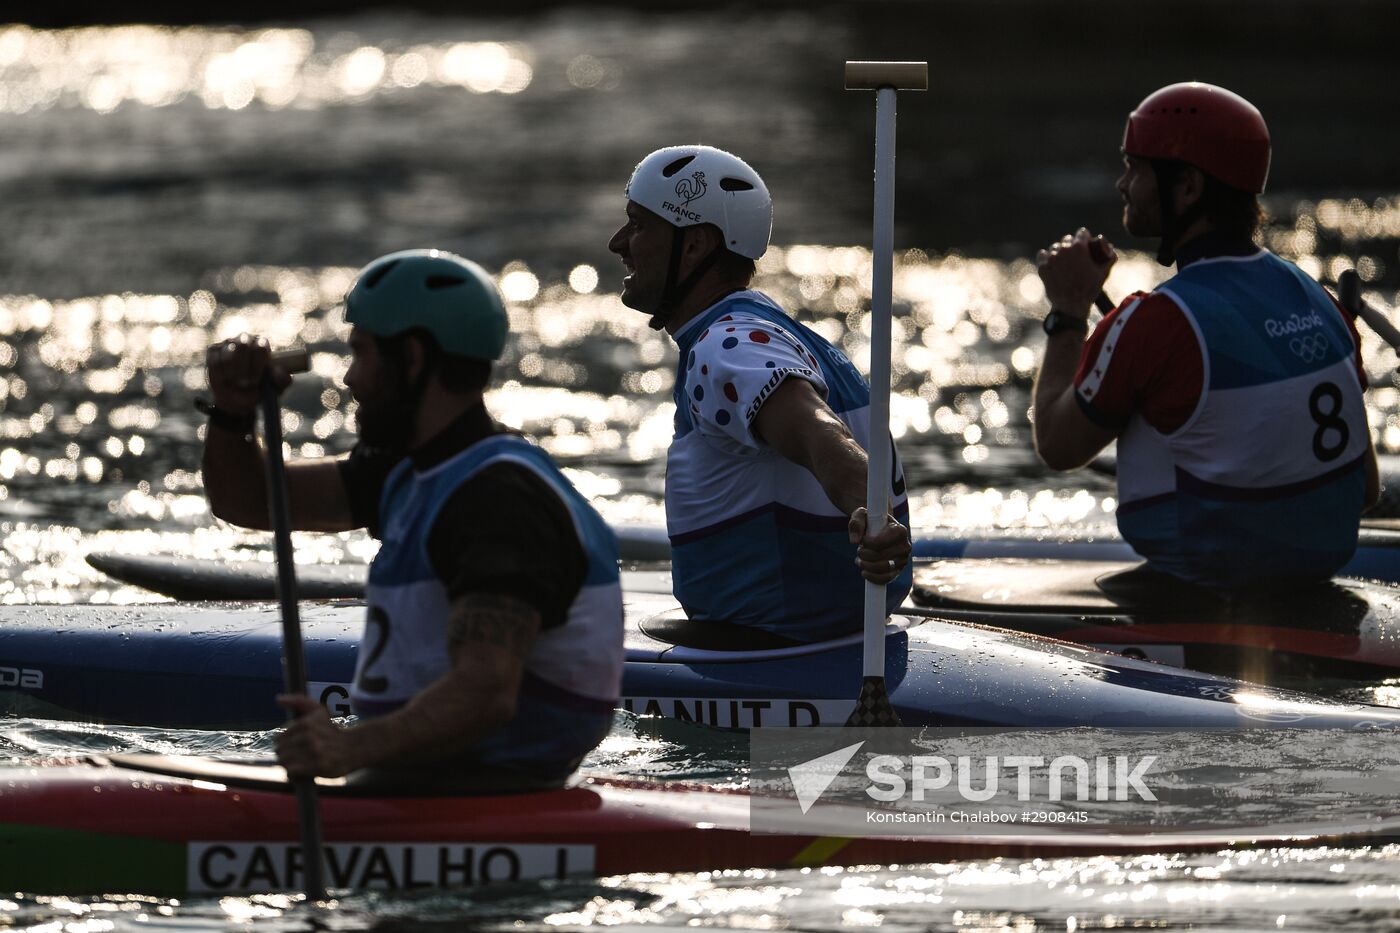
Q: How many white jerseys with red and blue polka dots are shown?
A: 1